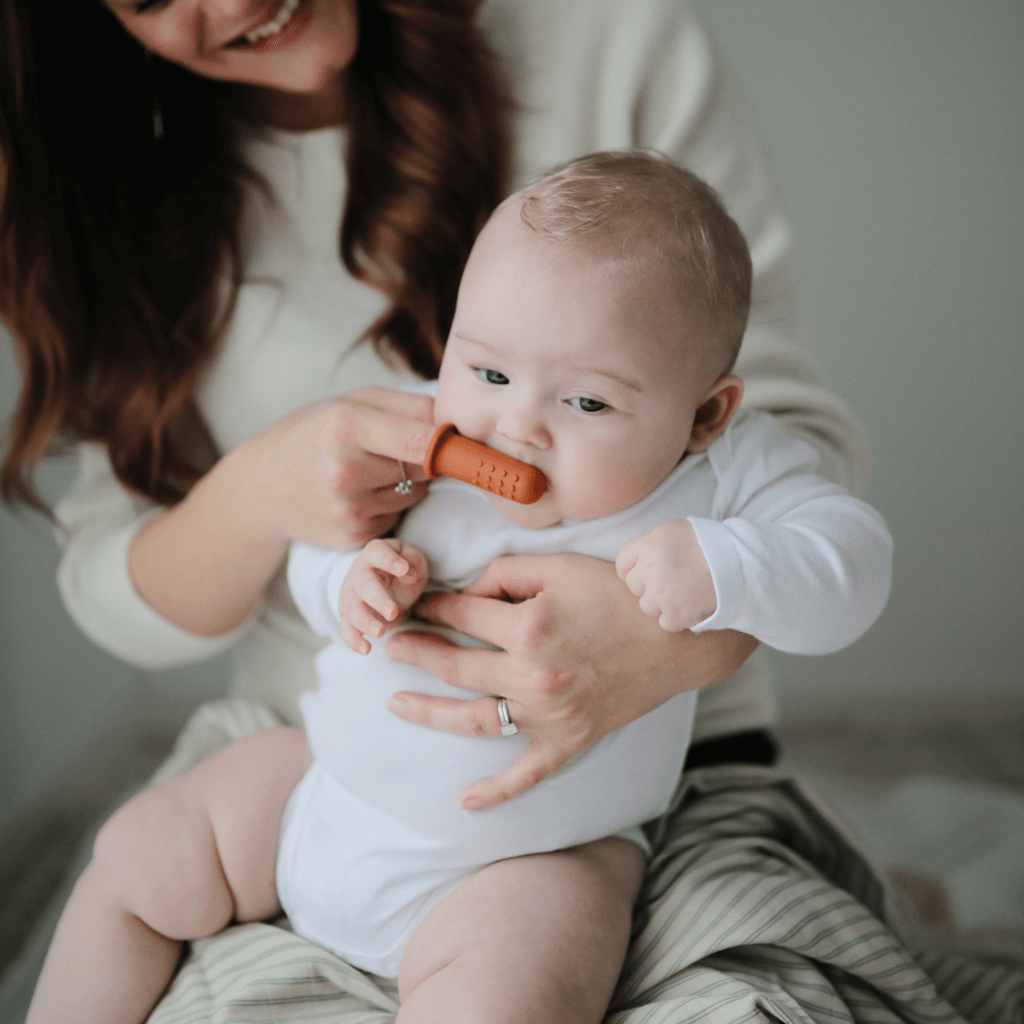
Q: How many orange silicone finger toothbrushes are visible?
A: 1